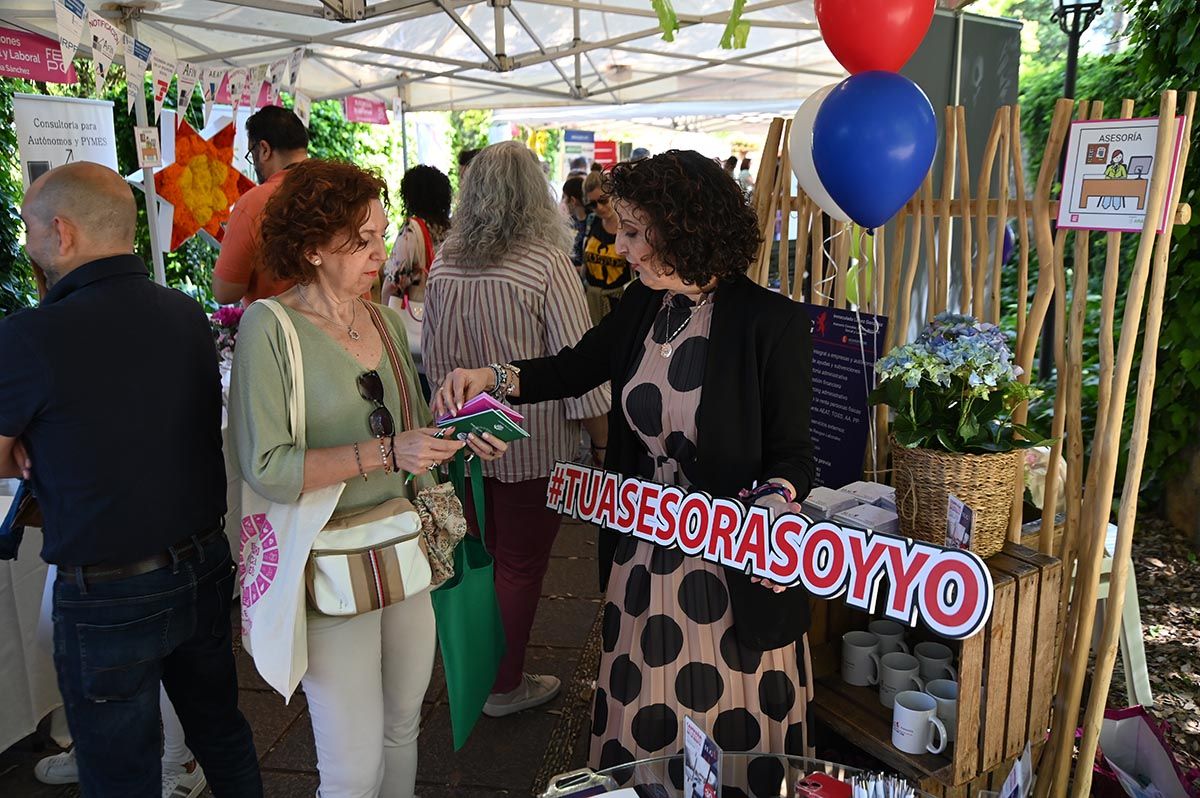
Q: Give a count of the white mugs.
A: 6